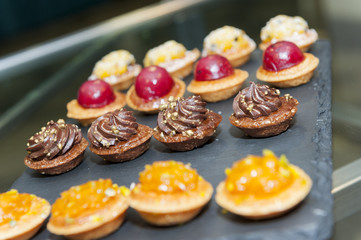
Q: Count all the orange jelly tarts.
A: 4